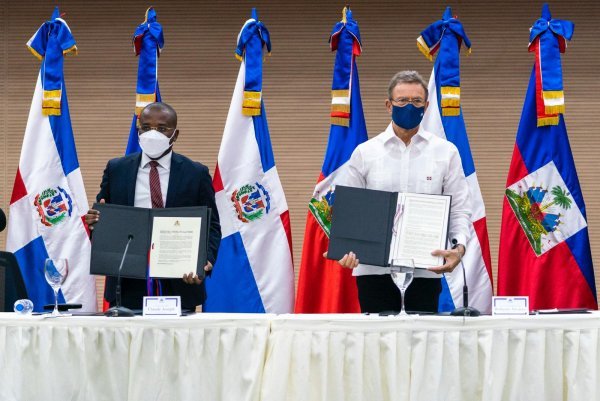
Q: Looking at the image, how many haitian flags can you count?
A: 3